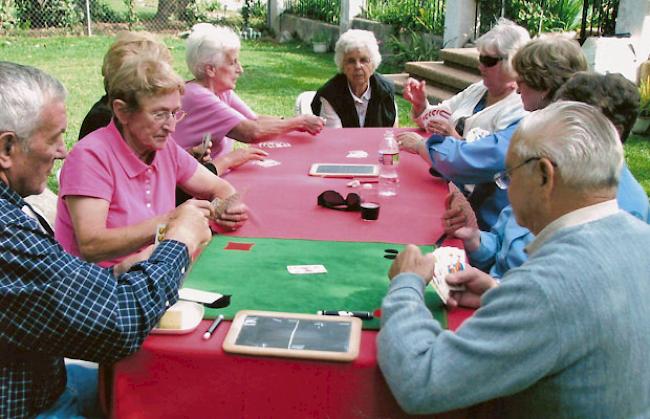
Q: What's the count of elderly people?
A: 9